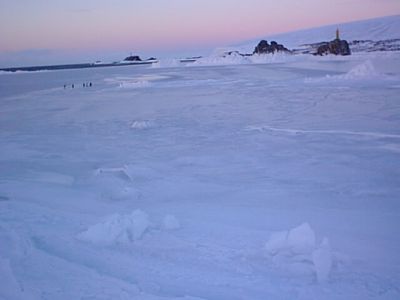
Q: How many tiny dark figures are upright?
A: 5